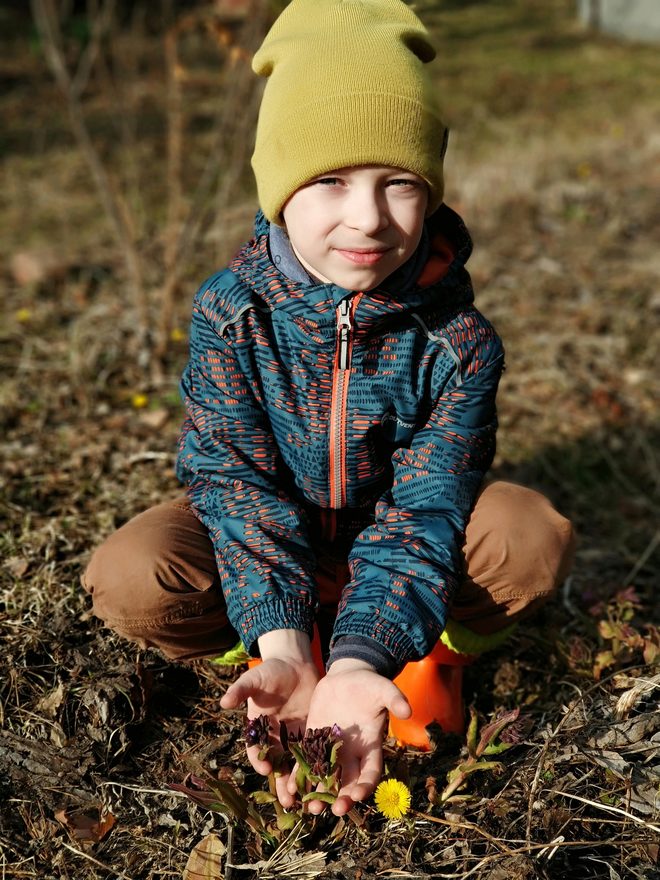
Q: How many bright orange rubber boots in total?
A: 2